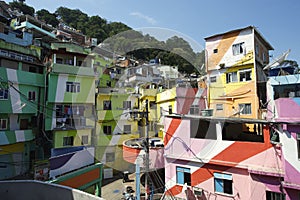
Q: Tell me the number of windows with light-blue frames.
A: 2